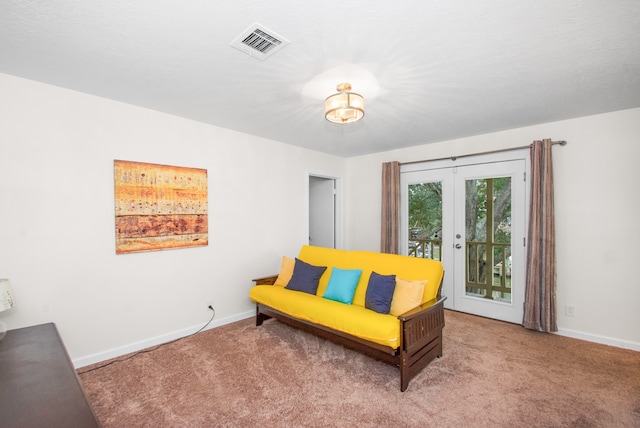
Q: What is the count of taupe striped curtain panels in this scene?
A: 2